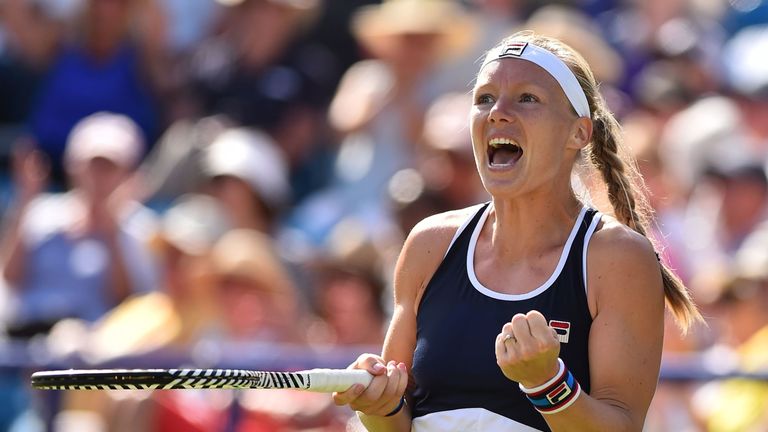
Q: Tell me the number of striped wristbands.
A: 1